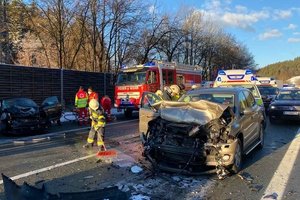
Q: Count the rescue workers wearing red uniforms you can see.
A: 3